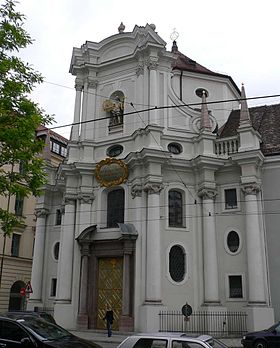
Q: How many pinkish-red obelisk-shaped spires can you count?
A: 2